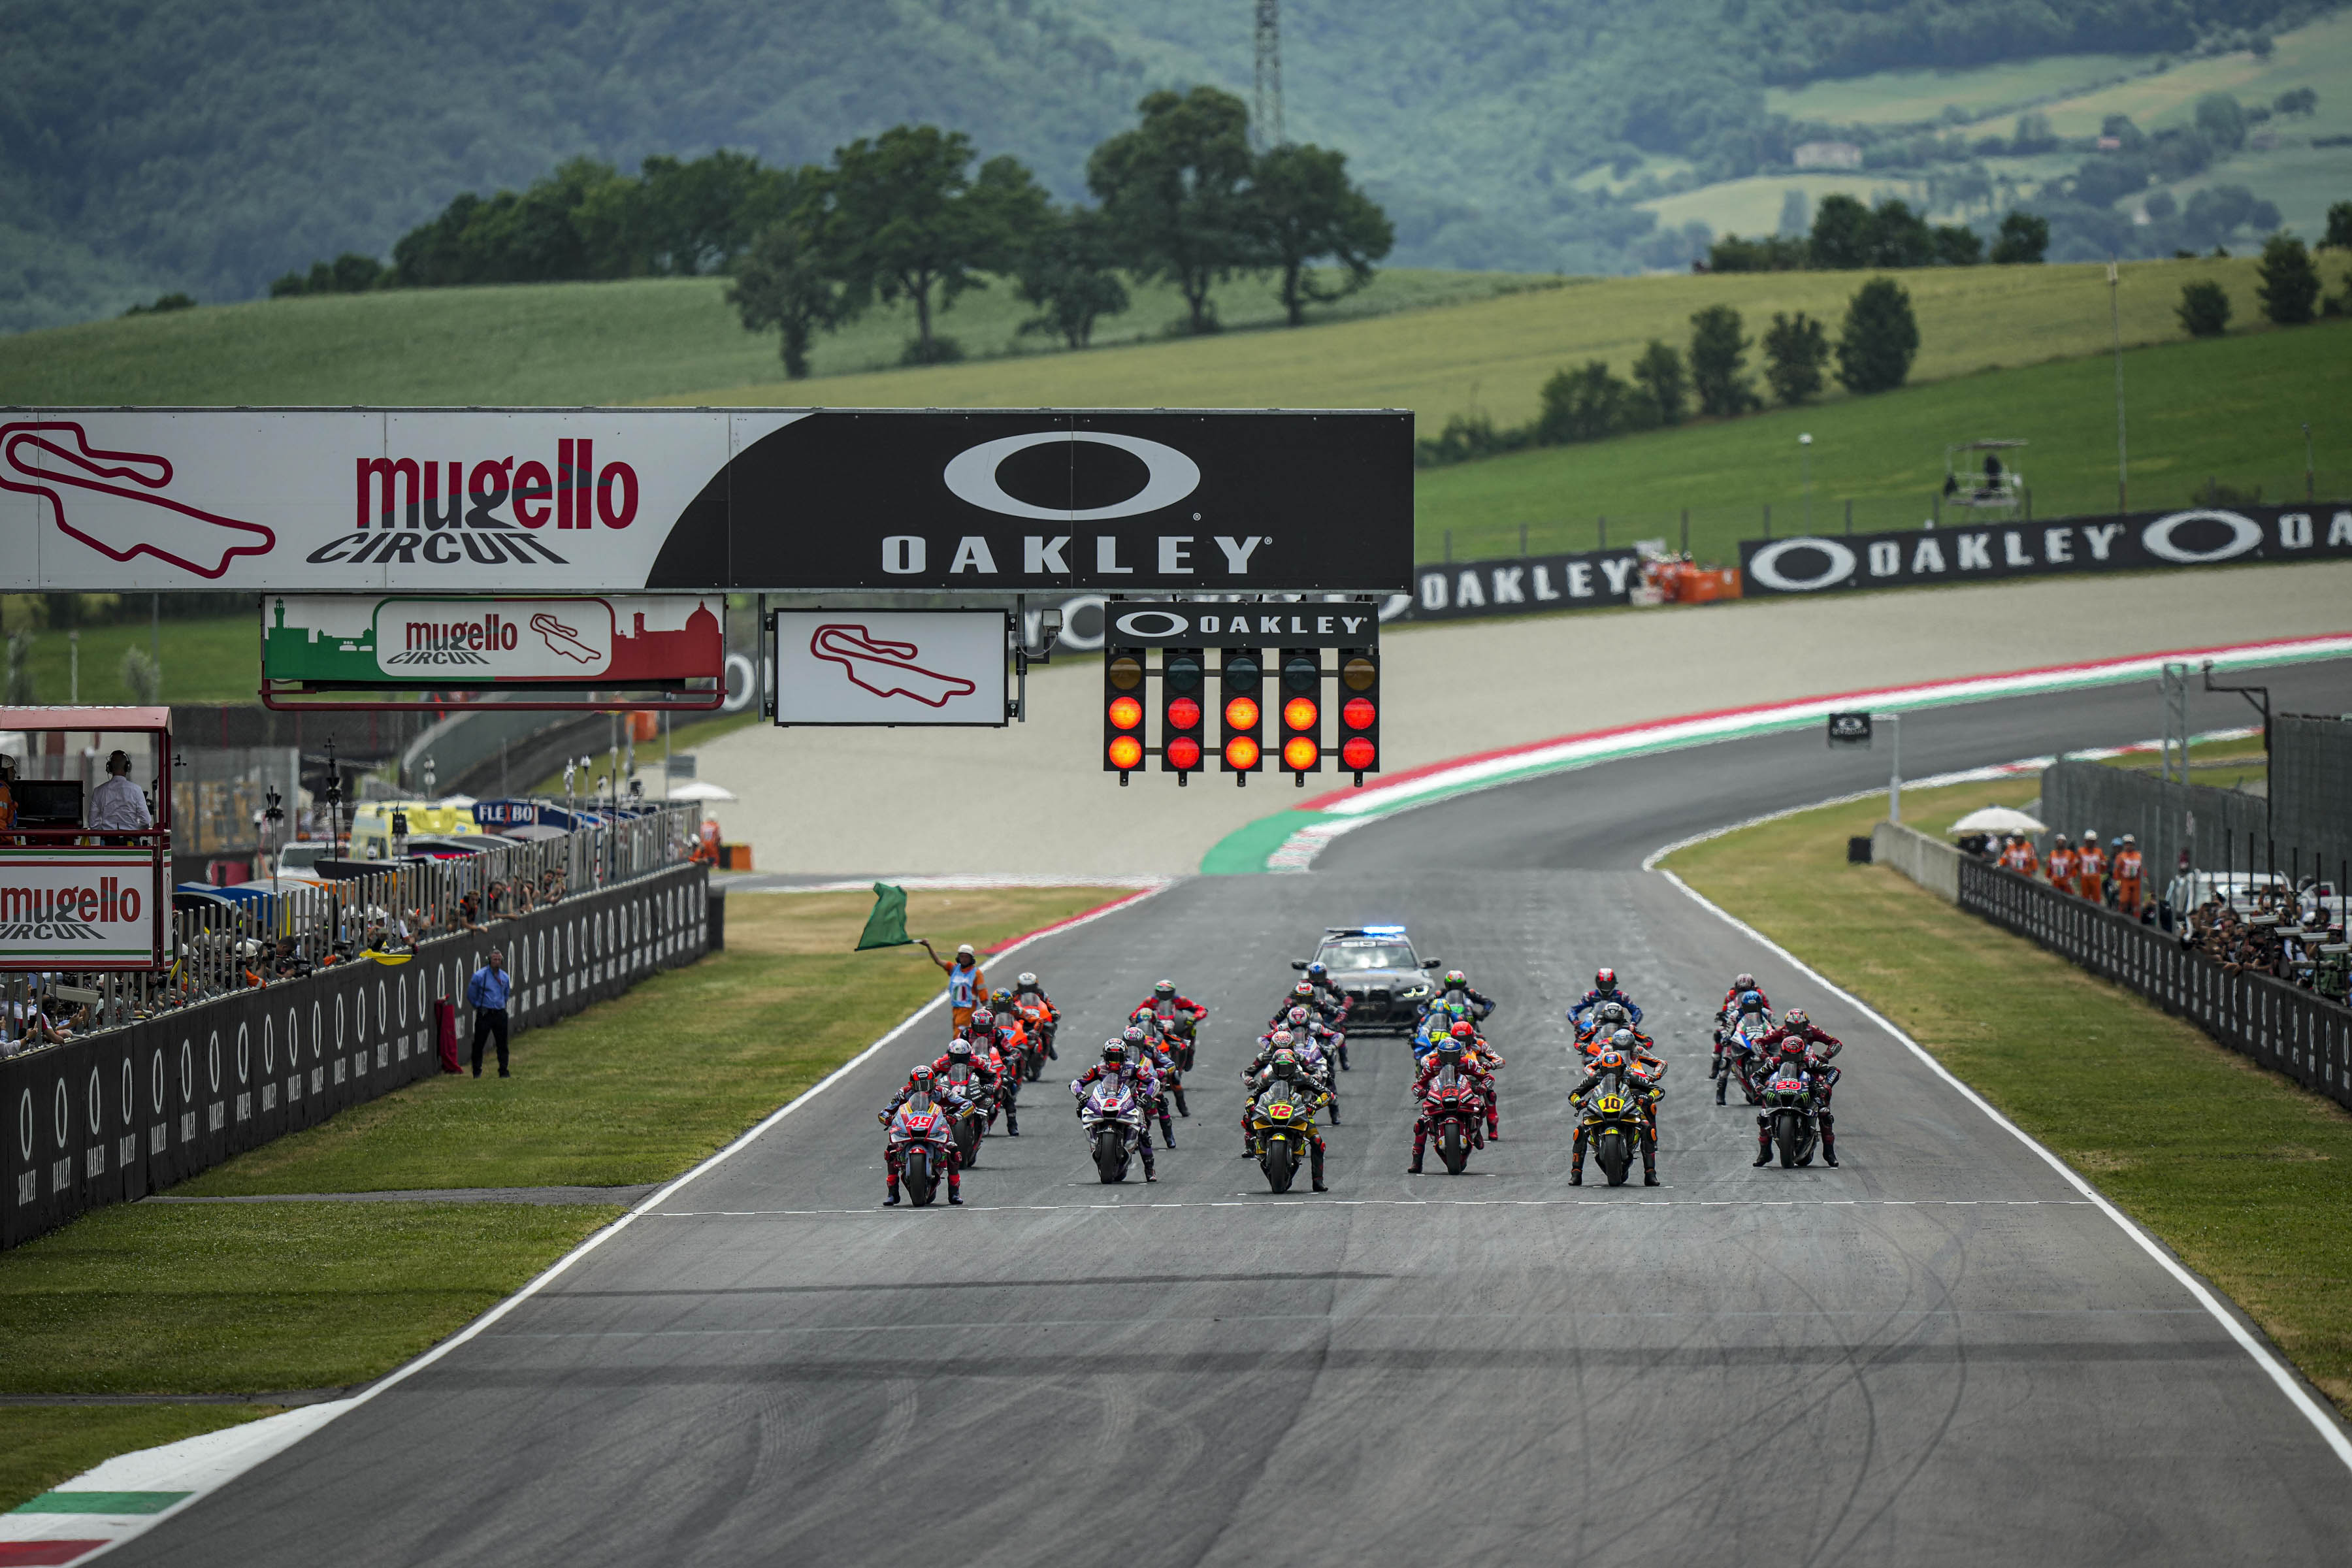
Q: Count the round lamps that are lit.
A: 10